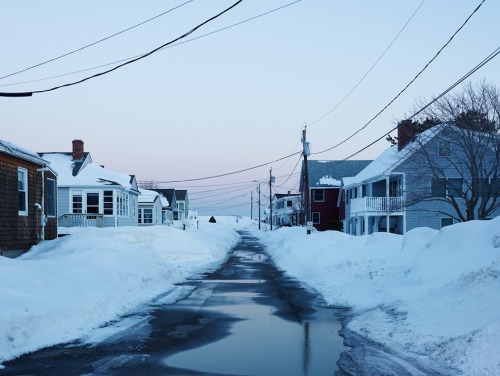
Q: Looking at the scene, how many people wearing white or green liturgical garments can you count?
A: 0